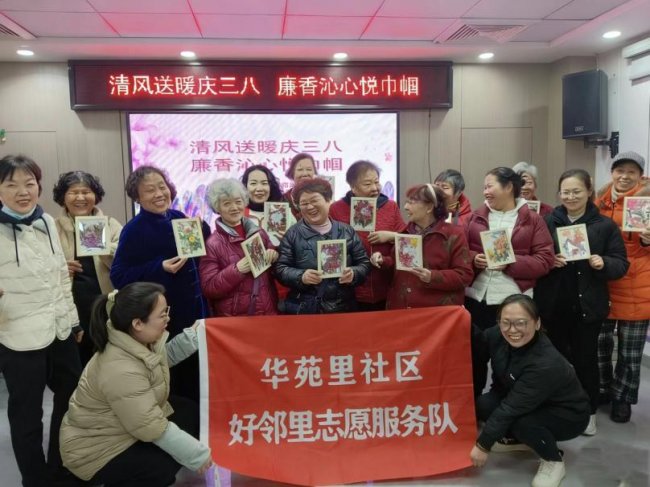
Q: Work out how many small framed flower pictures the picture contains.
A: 11